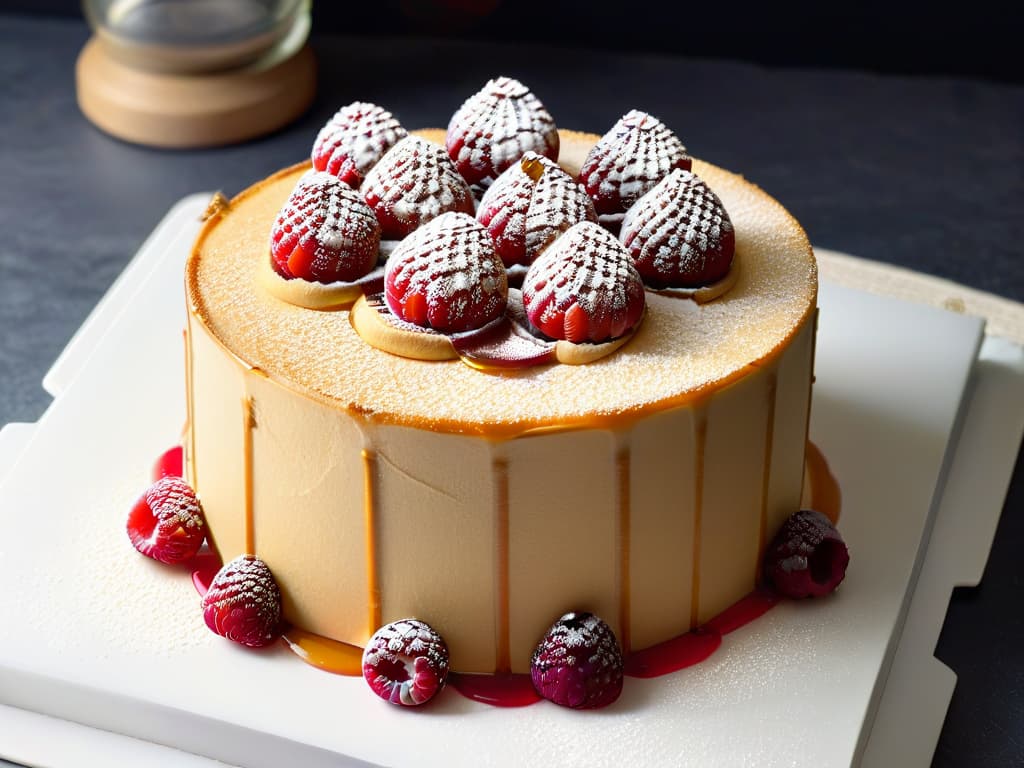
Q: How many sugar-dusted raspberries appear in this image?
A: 14